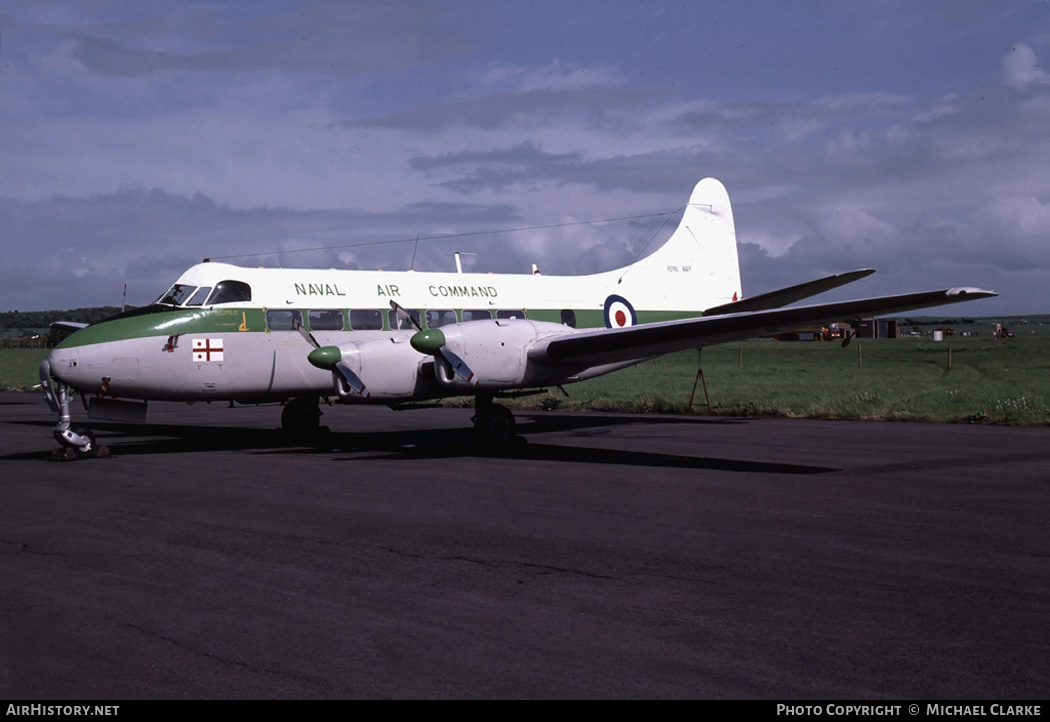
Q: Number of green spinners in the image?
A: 2